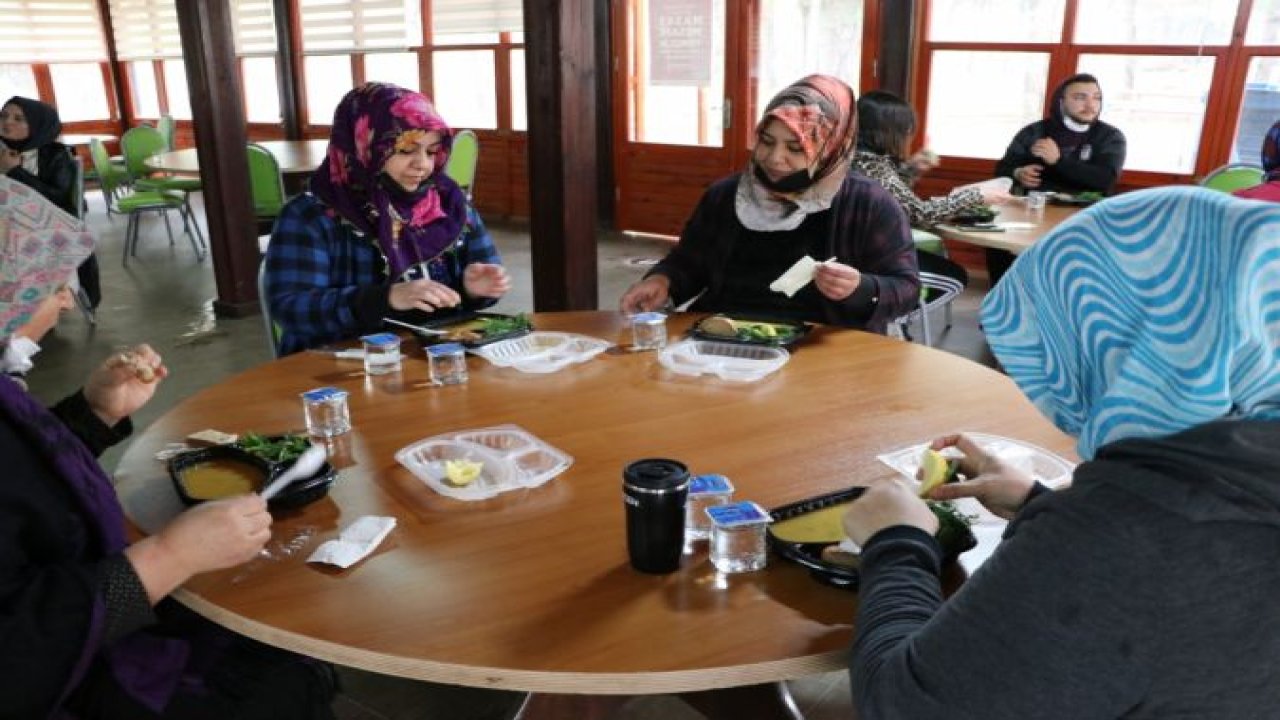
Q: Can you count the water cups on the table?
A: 6